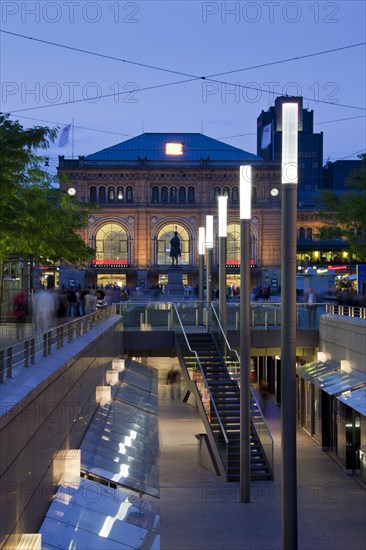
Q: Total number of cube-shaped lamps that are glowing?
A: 7